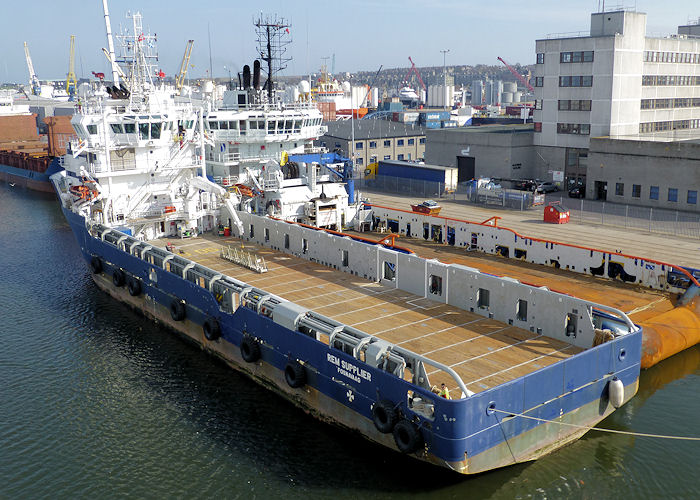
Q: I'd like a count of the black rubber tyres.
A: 9